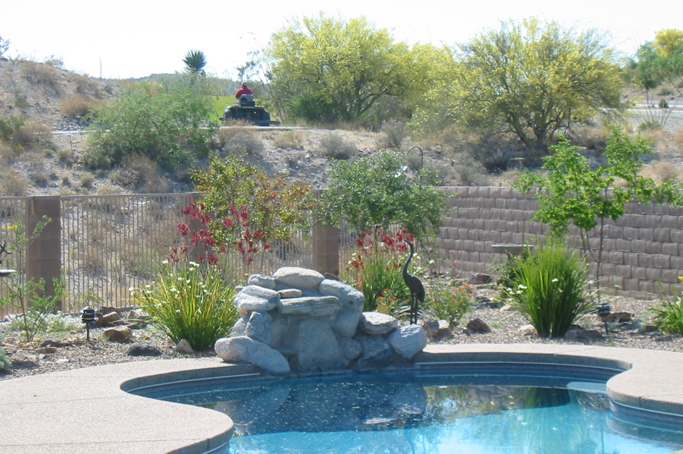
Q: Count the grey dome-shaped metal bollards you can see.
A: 0